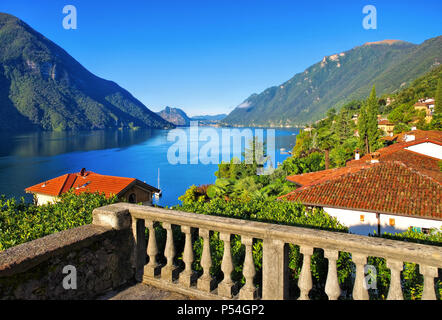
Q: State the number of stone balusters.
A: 11